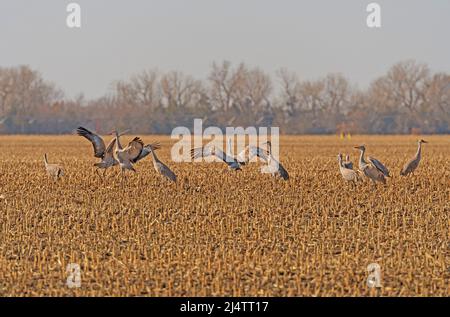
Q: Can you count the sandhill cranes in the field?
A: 10